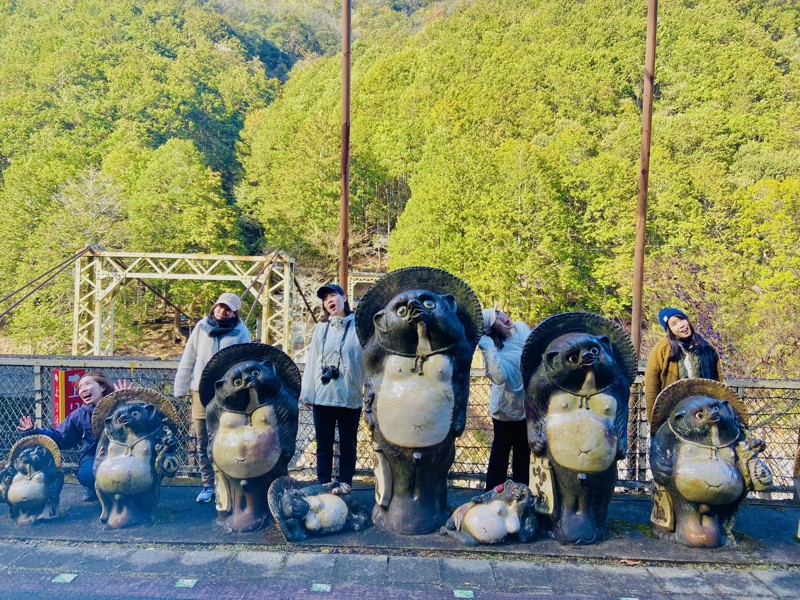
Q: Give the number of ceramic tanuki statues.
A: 8